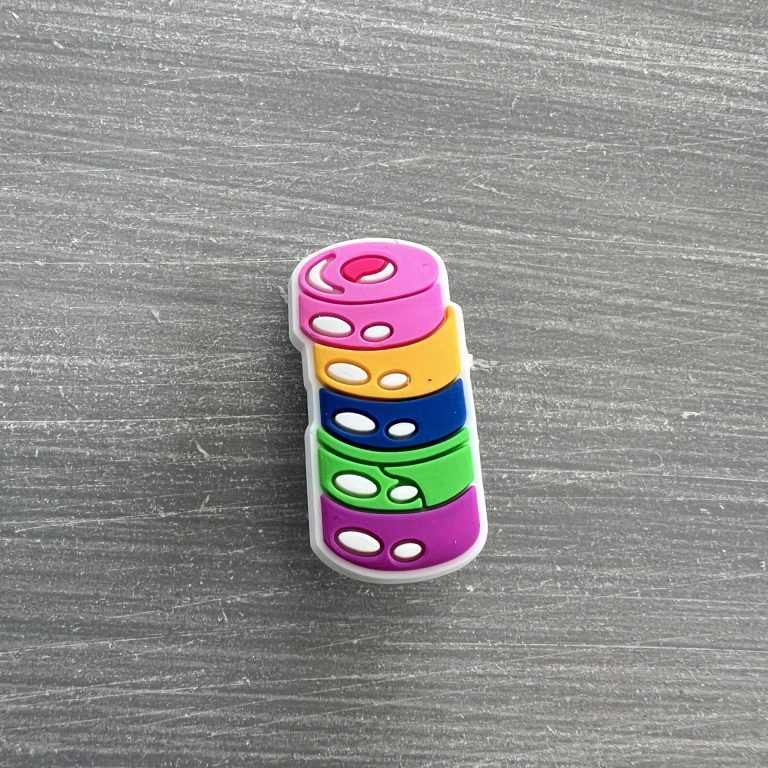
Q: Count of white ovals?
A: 10